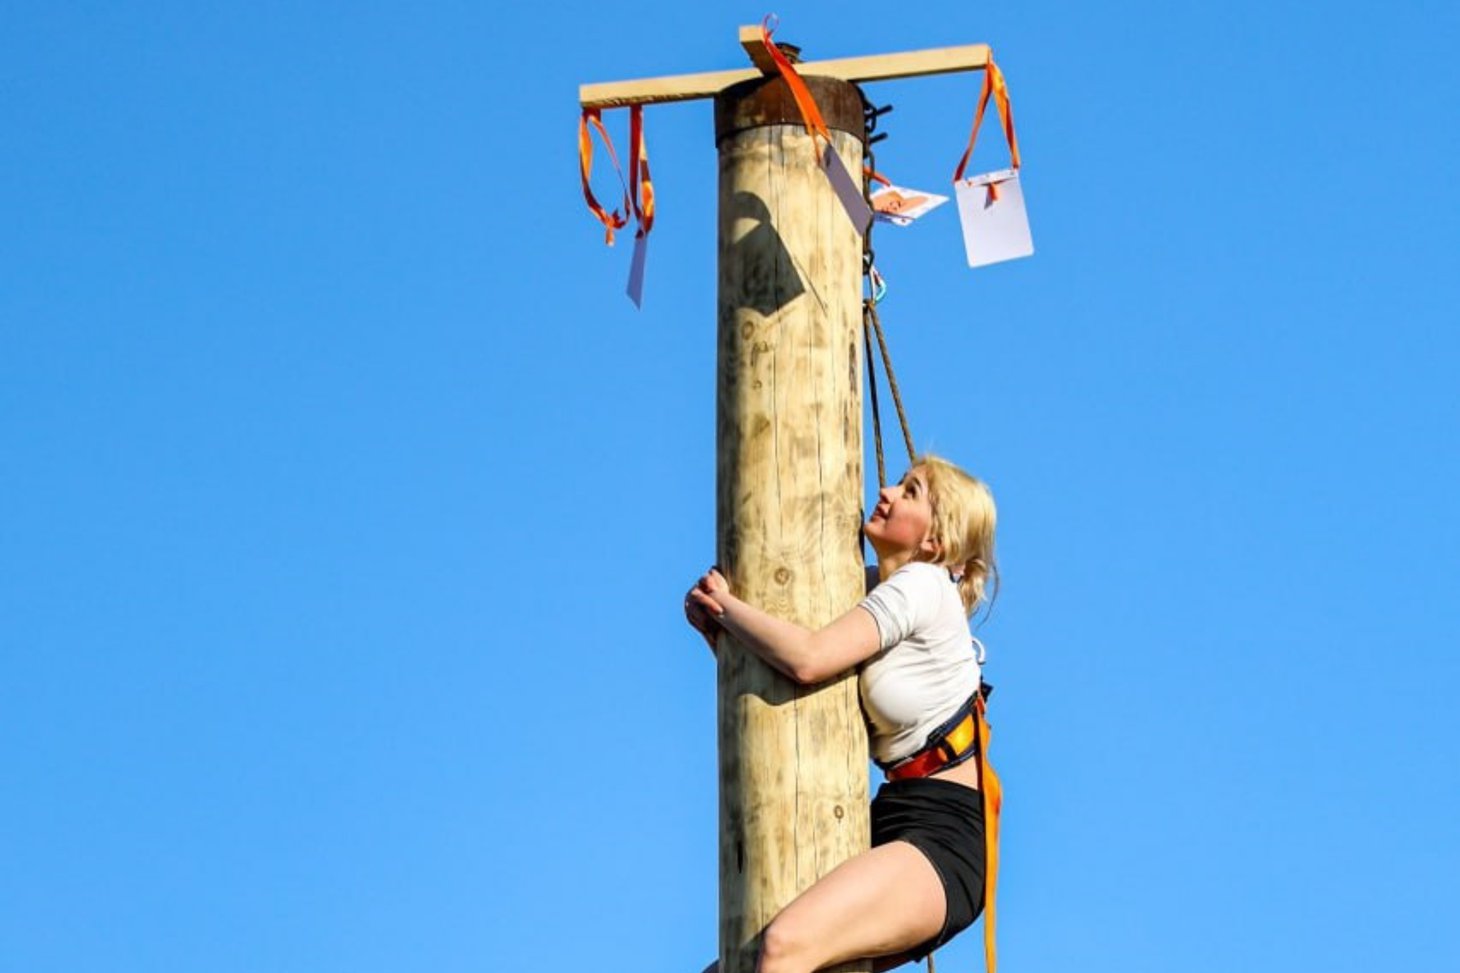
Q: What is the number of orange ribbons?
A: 5